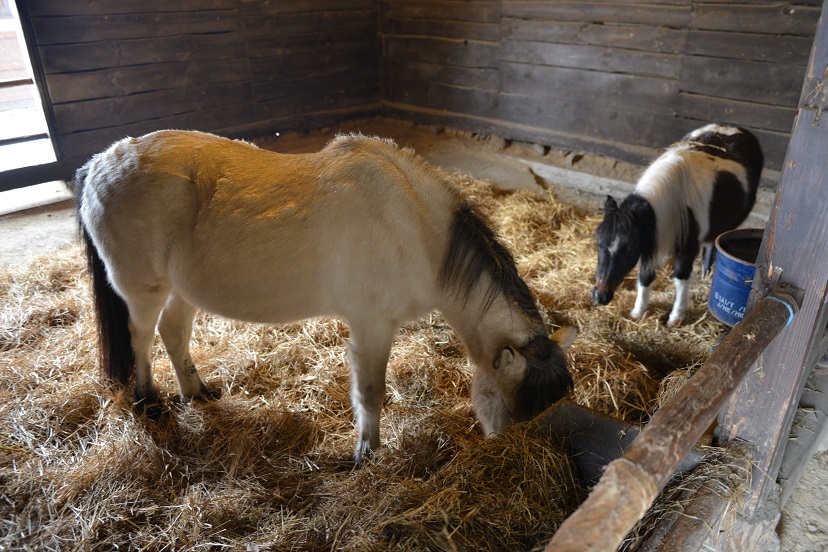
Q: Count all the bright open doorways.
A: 1